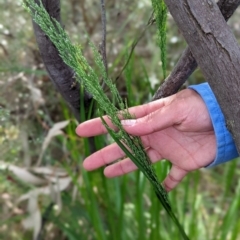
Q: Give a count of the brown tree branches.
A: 3